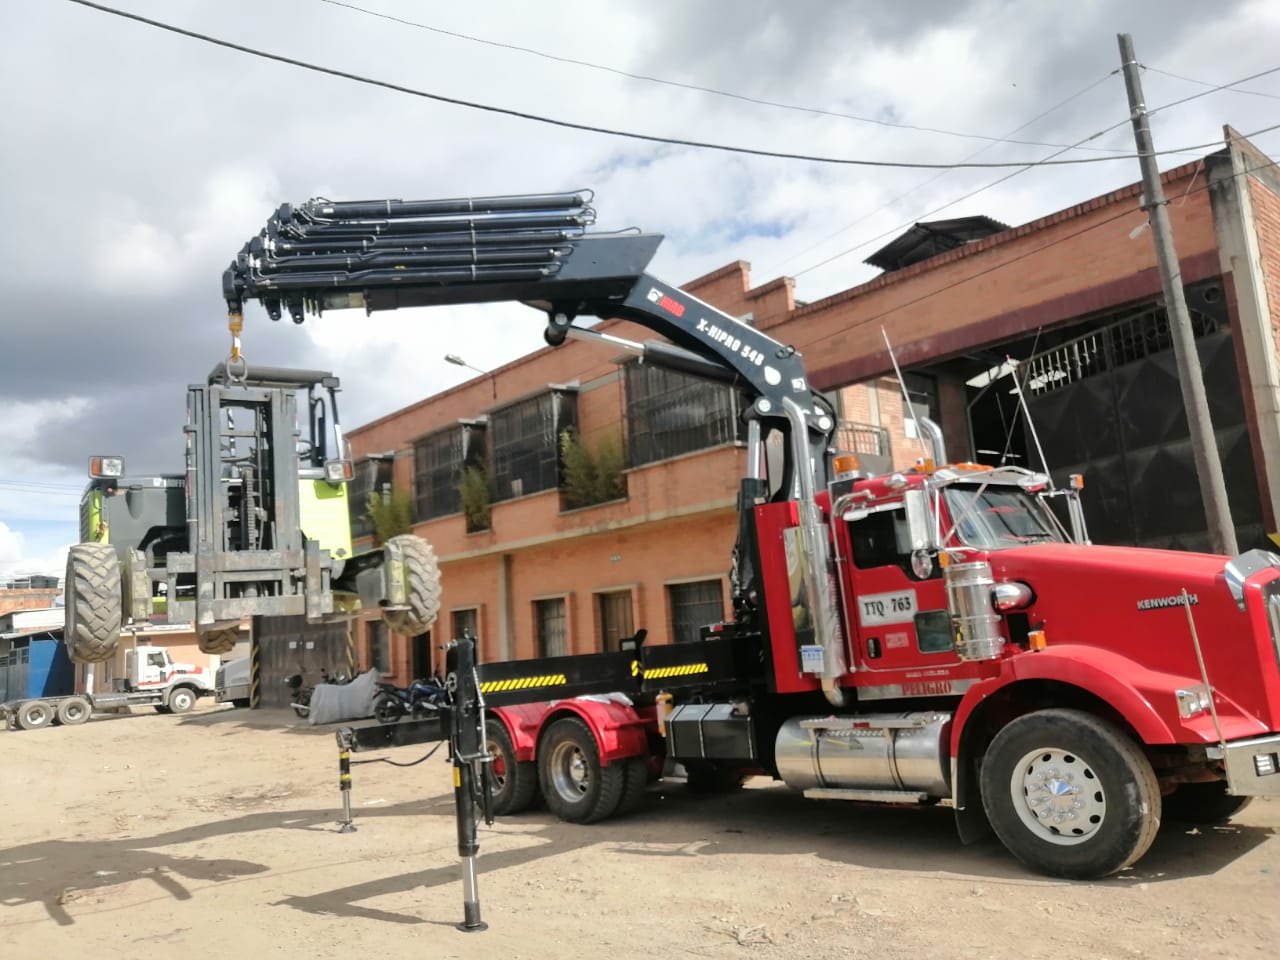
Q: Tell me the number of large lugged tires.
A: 3